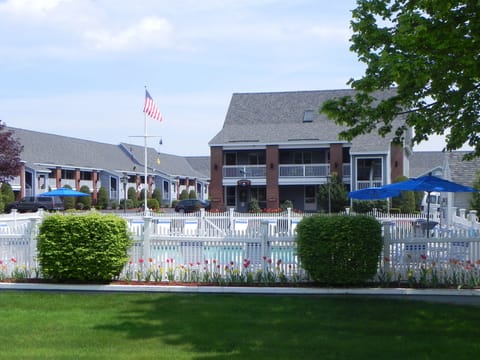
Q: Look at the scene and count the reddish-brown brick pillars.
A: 13